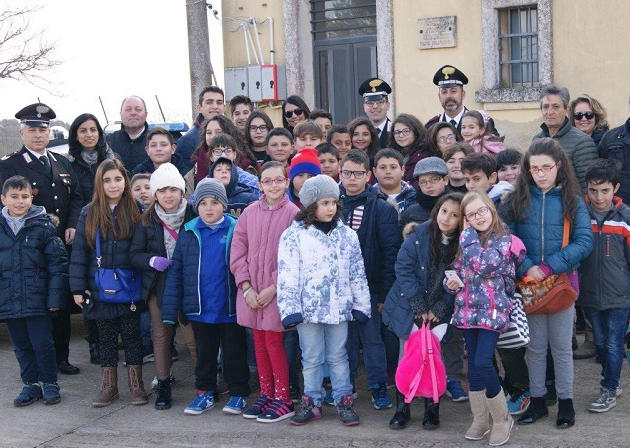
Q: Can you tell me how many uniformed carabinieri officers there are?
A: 3